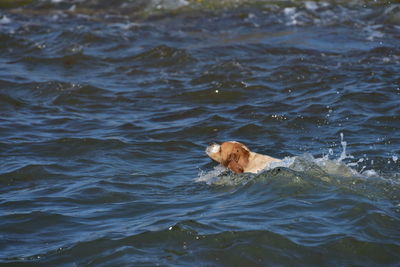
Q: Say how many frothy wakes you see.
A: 1